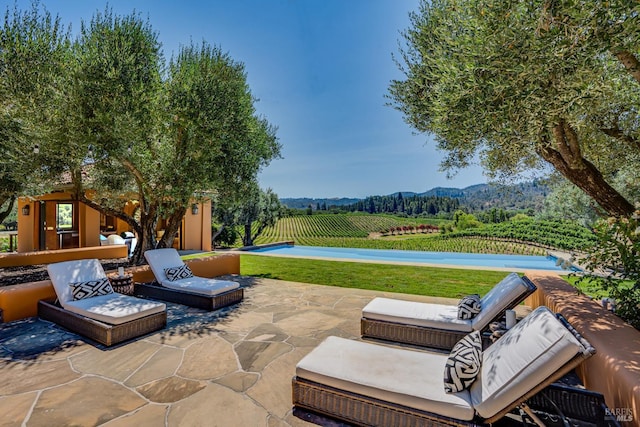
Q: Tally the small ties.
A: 0